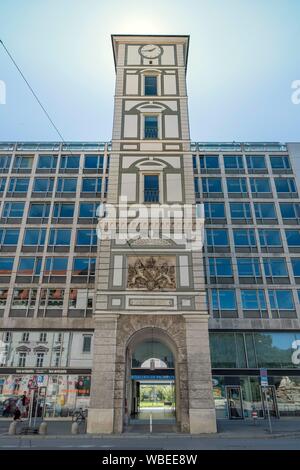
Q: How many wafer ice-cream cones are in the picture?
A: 0